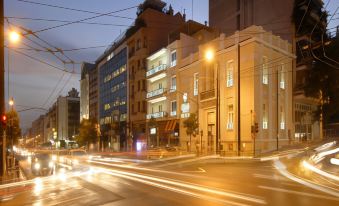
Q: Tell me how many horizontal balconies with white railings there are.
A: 3